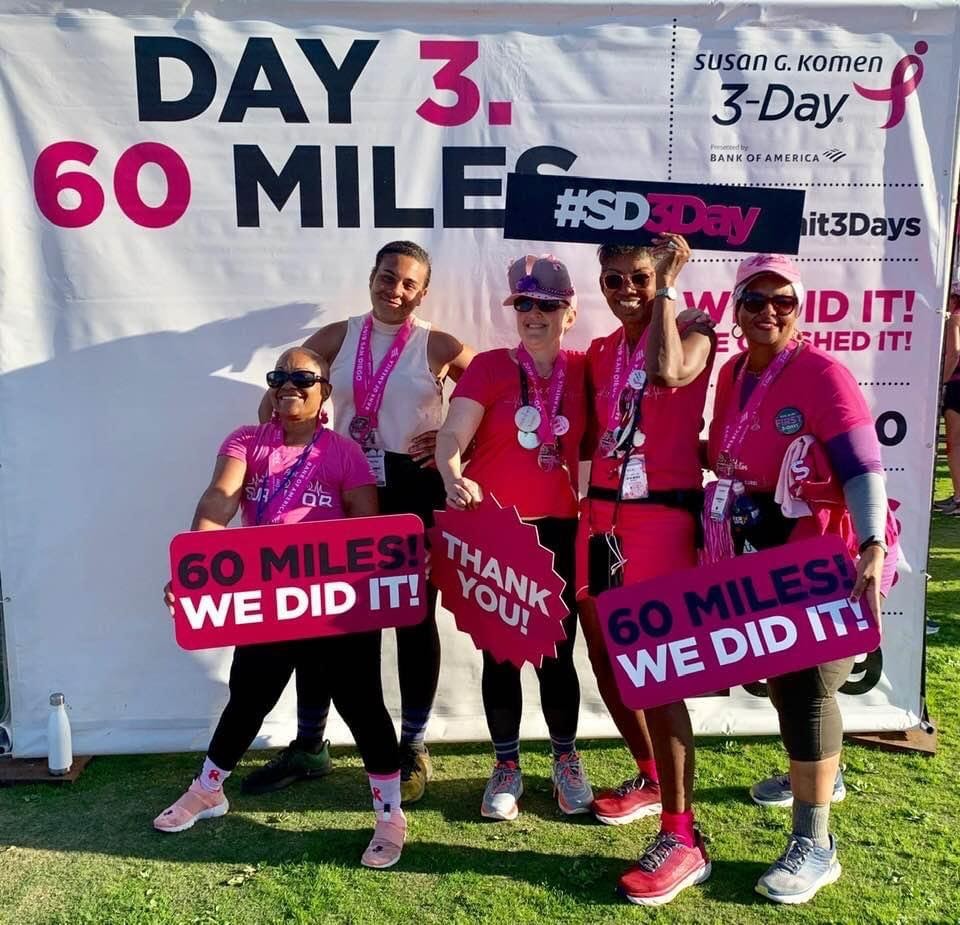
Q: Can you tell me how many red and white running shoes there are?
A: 2